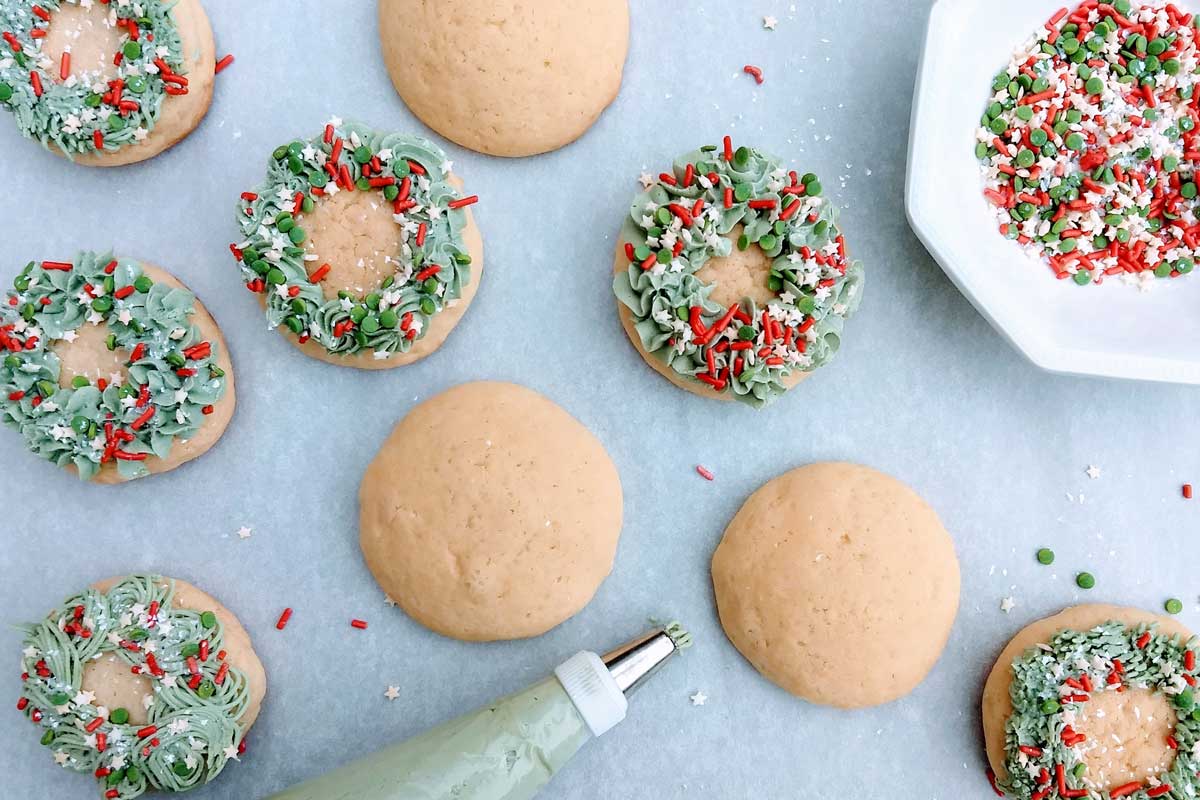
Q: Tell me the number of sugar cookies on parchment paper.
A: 9